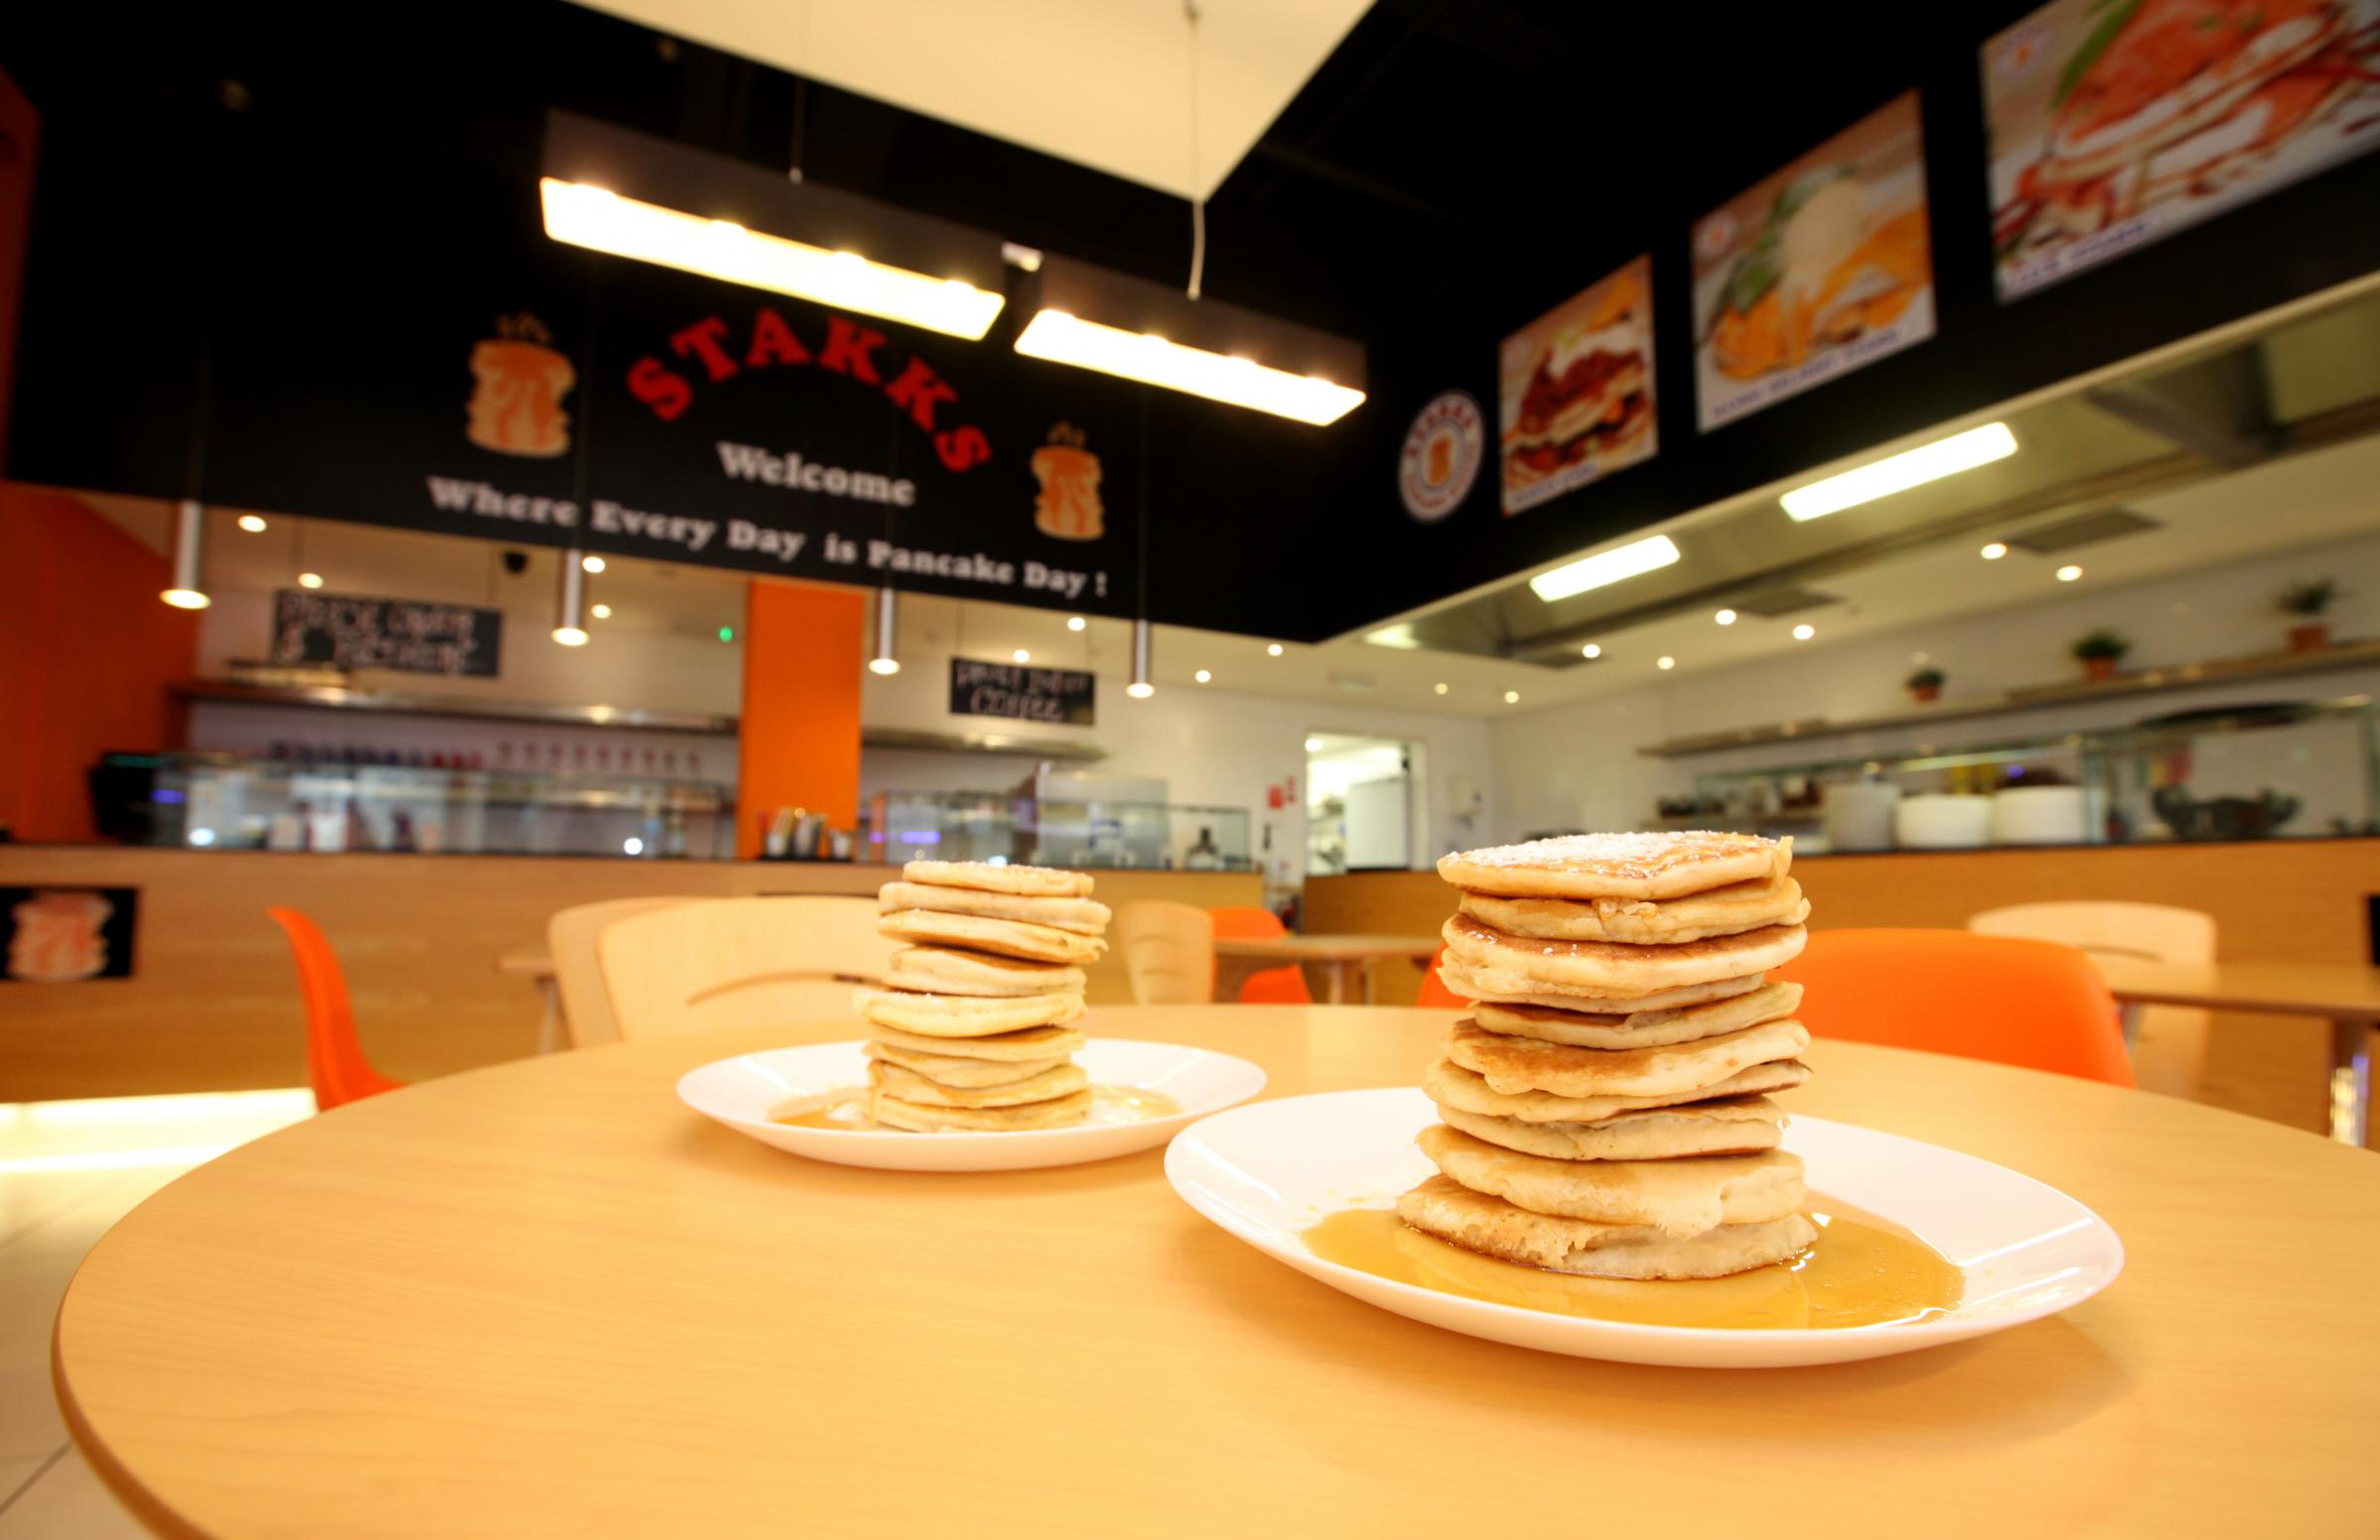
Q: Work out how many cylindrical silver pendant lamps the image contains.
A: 4